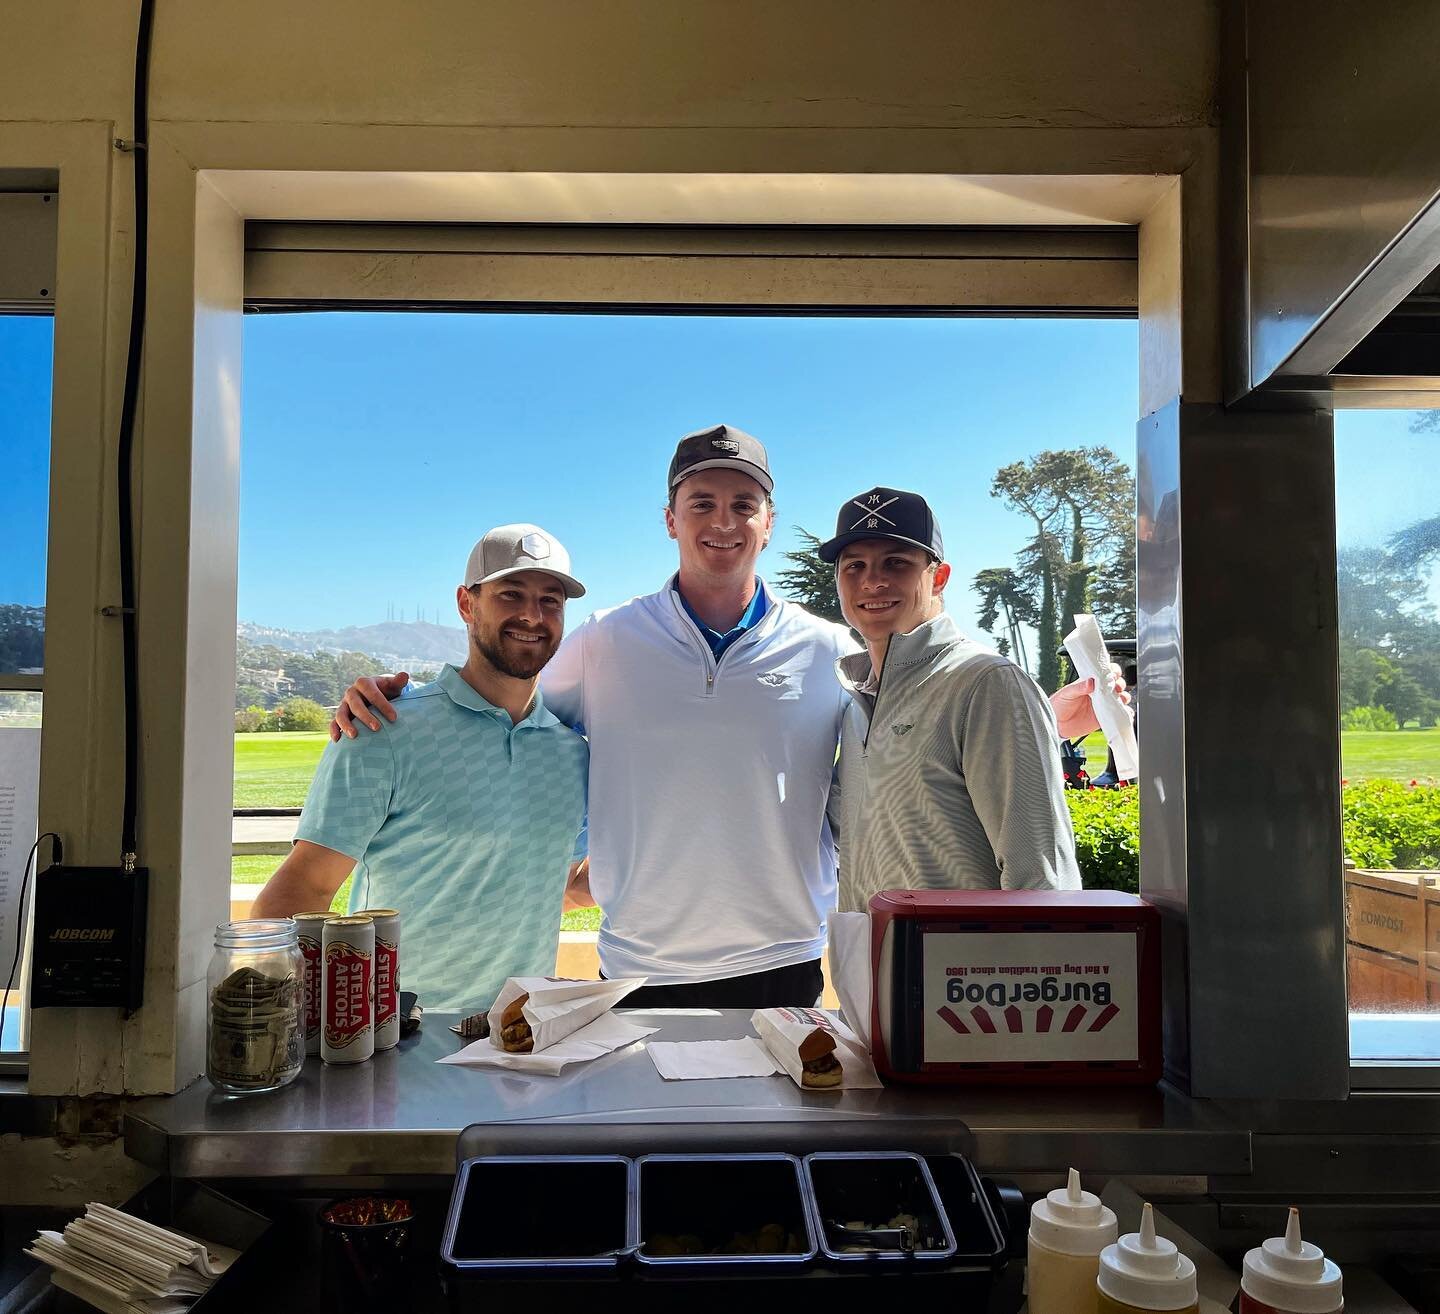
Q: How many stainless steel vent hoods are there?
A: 1